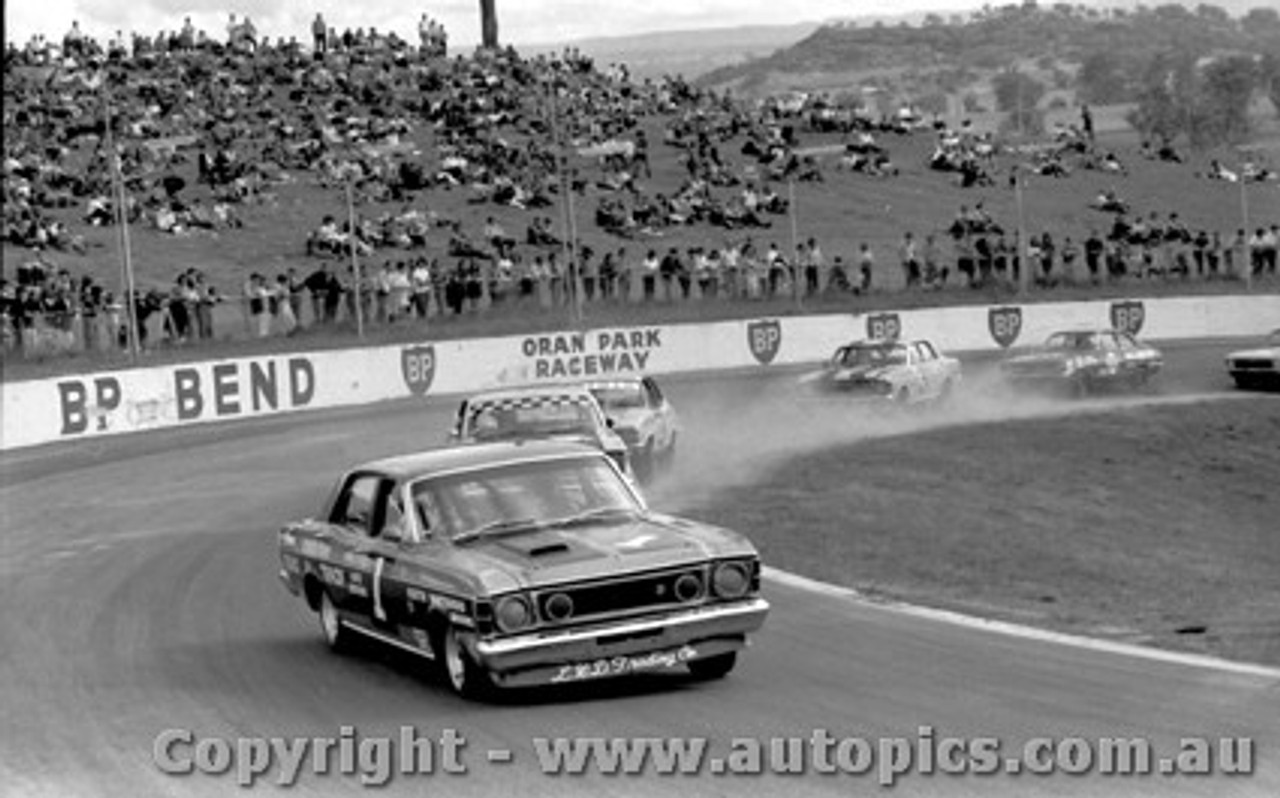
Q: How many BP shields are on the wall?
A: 5